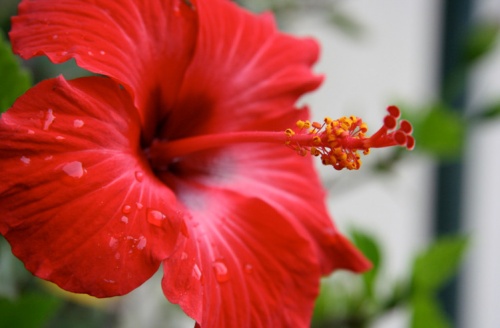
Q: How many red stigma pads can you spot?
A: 5